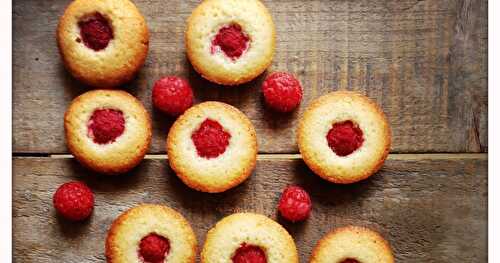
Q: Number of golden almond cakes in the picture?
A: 8